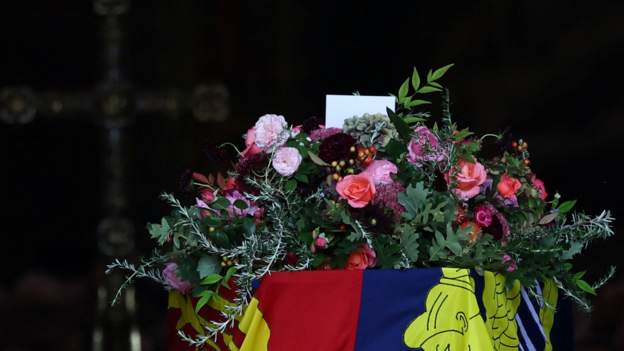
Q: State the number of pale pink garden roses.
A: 2